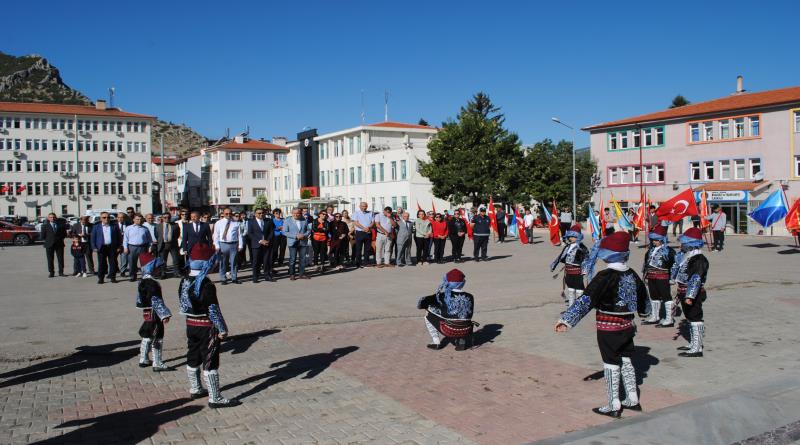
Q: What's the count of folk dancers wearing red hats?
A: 7